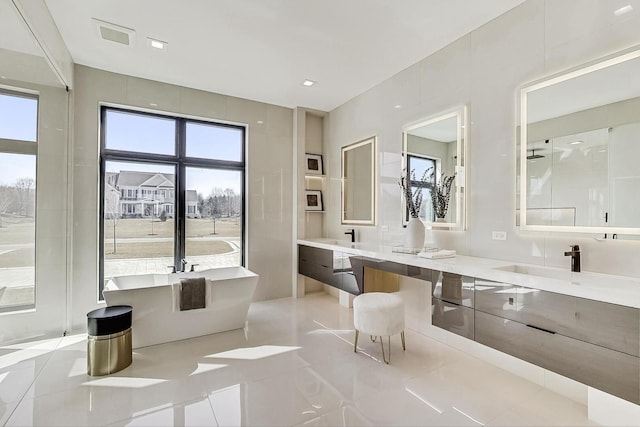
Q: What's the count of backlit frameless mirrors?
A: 3